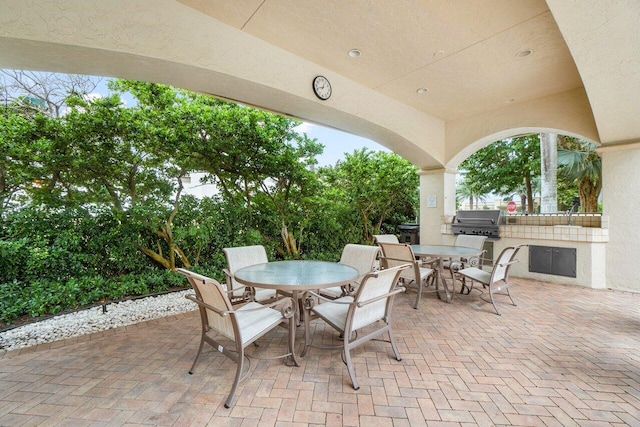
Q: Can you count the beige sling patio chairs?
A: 8